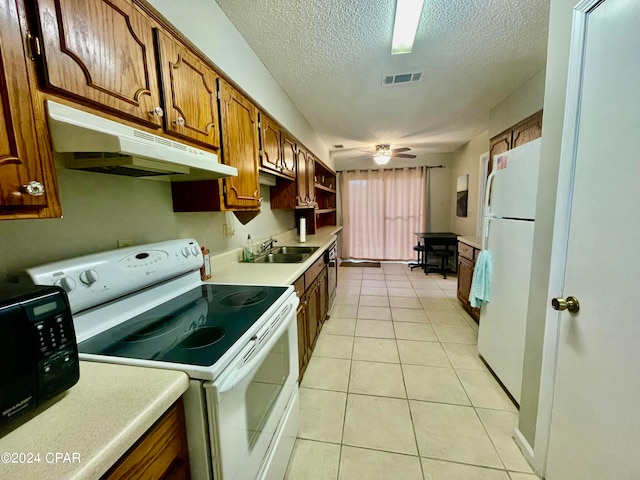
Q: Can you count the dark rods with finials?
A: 1